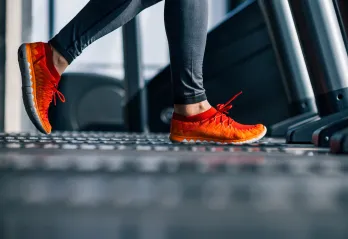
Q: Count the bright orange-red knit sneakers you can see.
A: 2